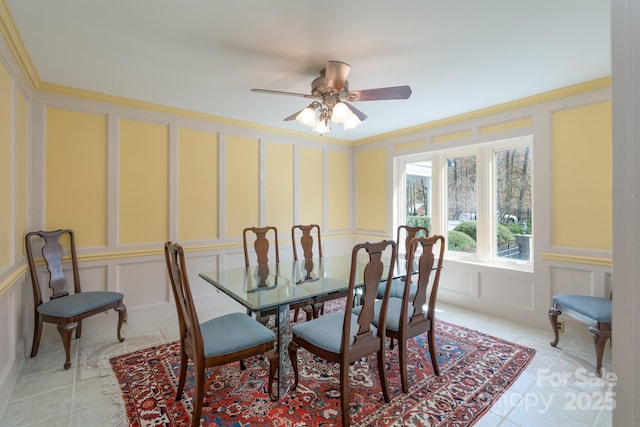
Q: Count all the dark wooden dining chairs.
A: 8